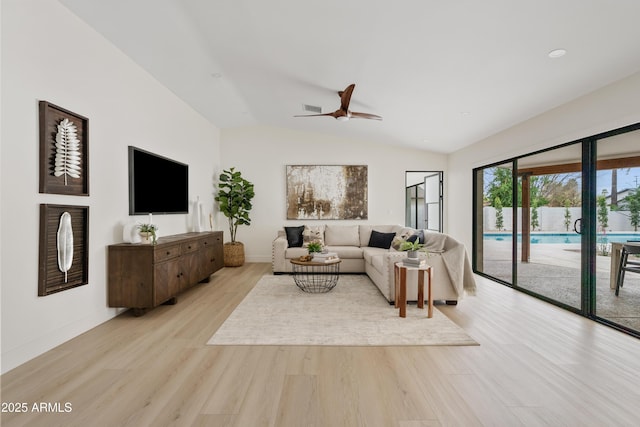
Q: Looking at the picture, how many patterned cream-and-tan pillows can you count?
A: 2